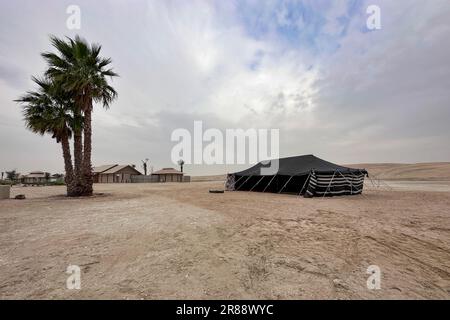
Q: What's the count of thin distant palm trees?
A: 2